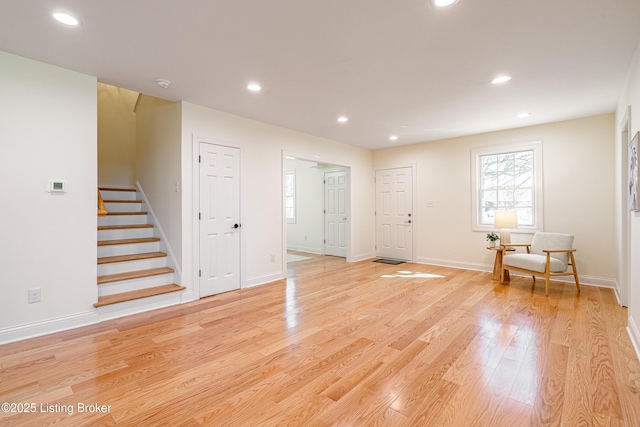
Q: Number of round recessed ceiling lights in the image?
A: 7